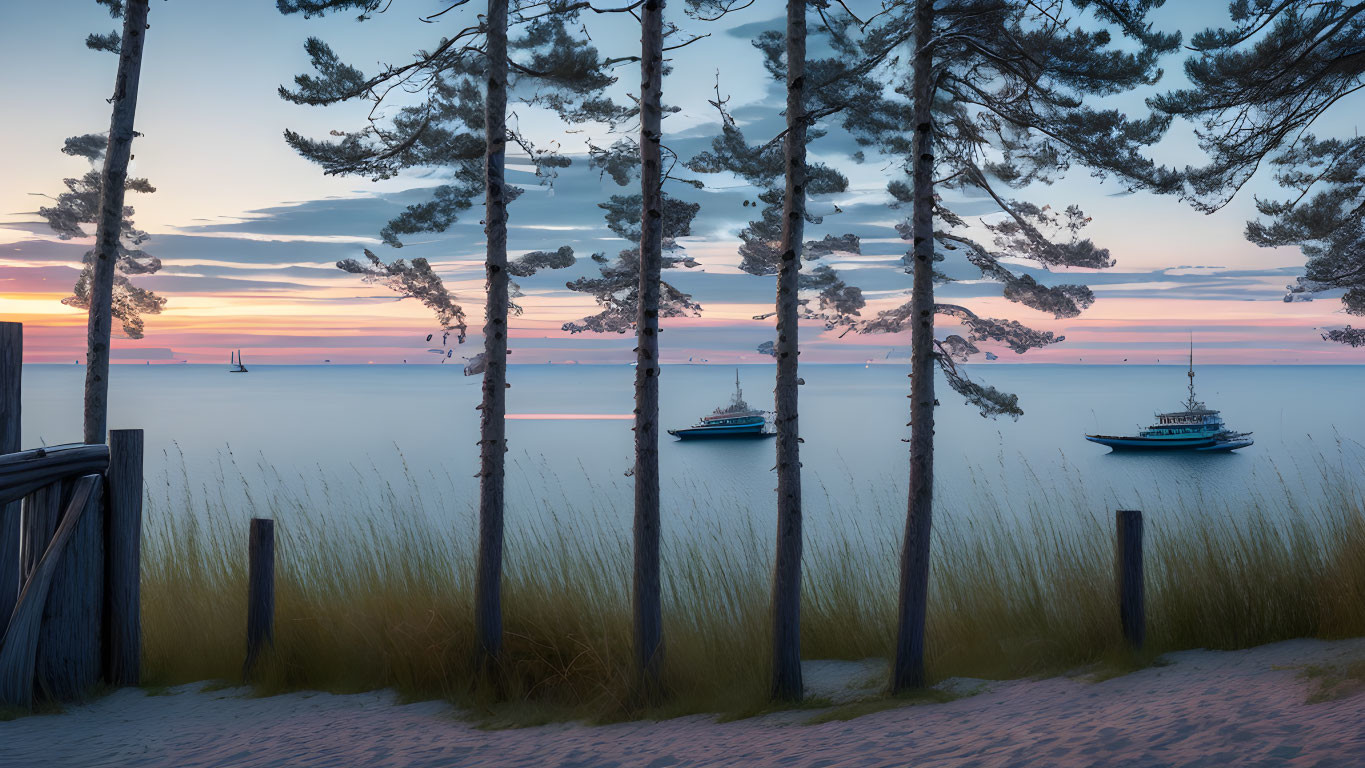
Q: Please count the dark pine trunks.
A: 5